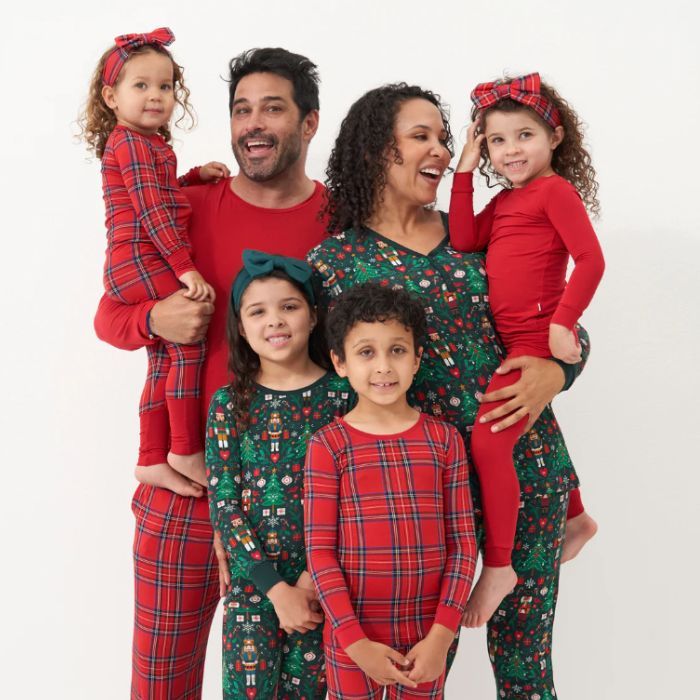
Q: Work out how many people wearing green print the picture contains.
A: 2